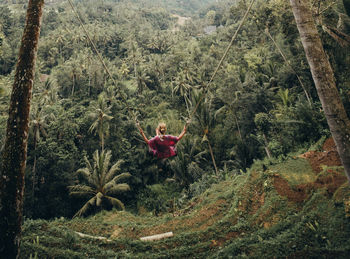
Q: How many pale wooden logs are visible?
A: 2